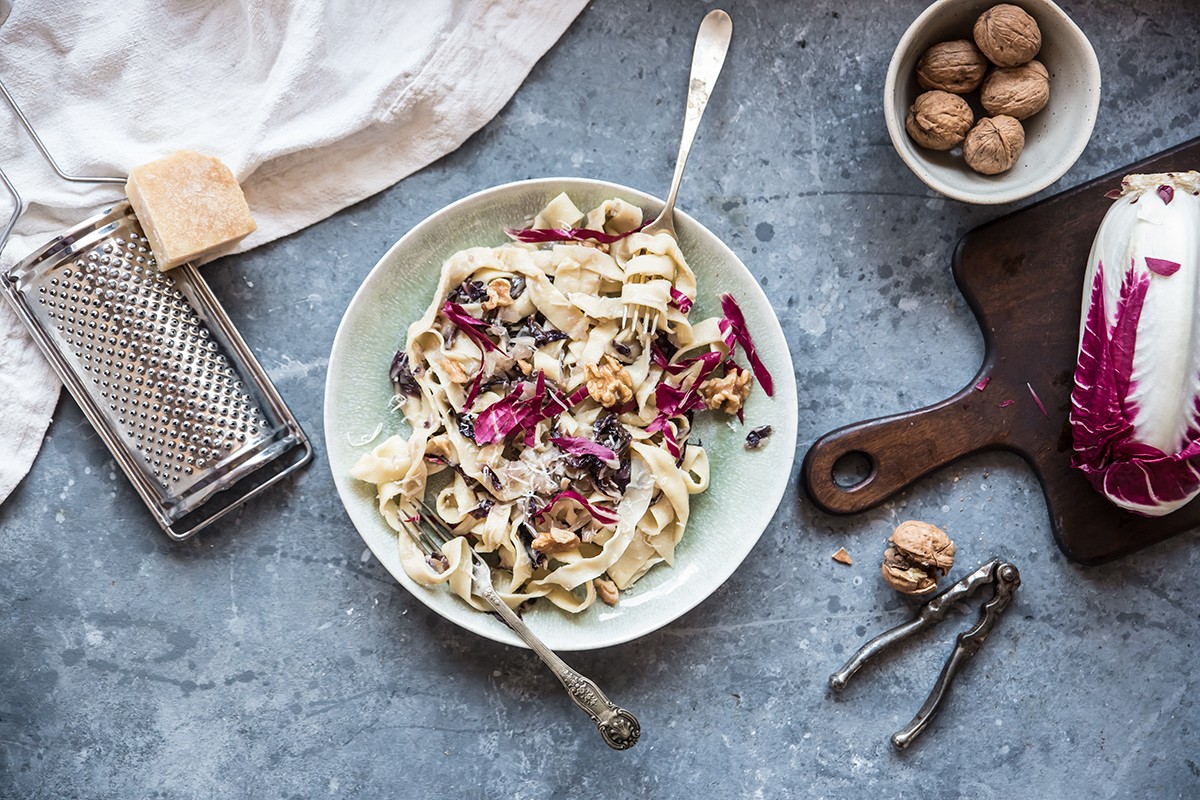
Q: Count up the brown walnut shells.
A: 6